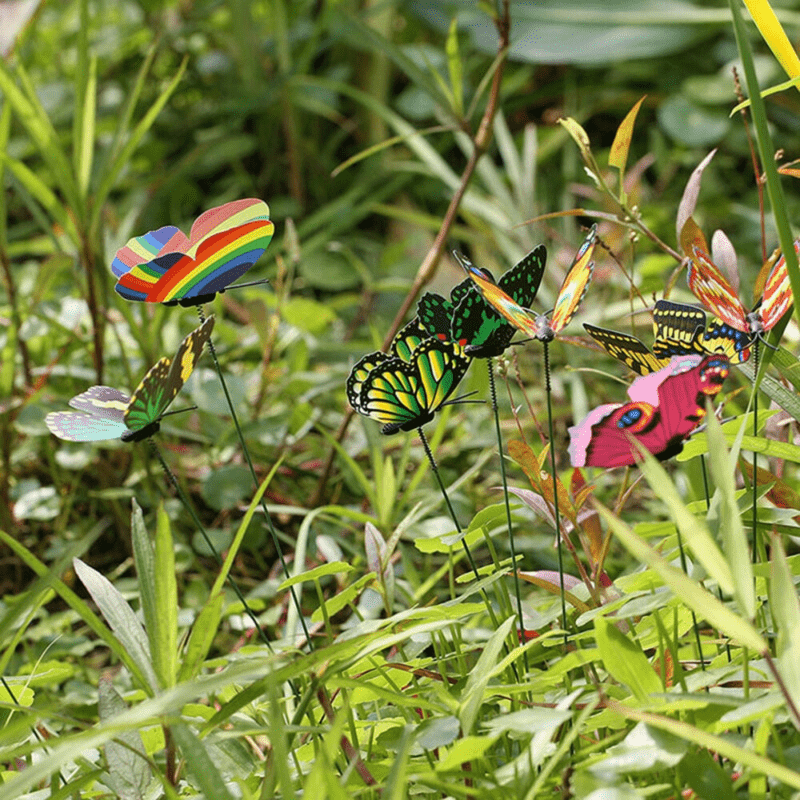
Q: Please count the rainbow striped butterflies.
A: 1